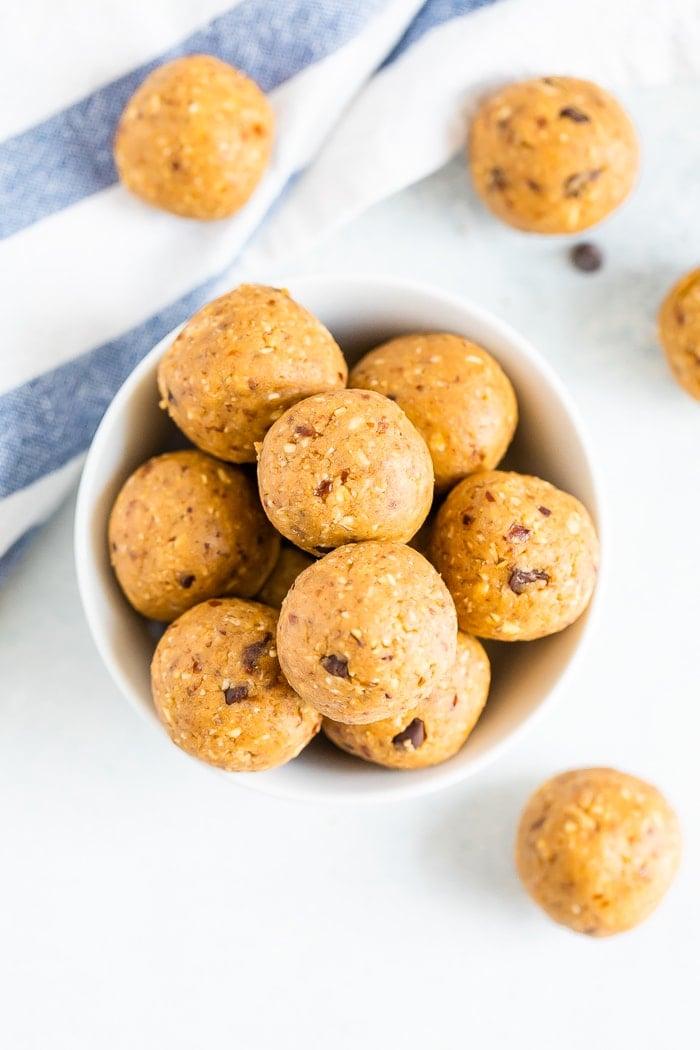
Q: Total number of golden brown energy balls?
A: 13